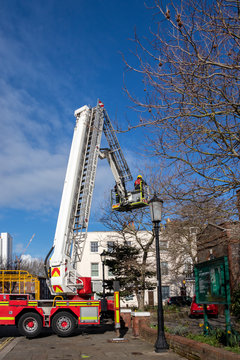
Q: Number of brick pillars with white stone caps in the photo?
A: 2